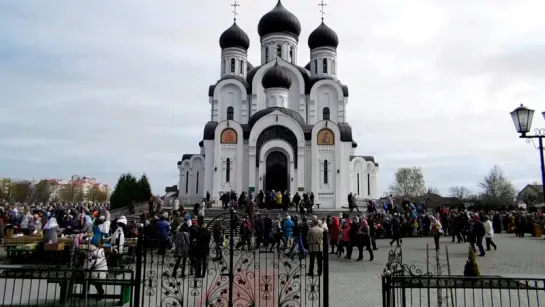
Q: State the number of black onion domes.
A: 4